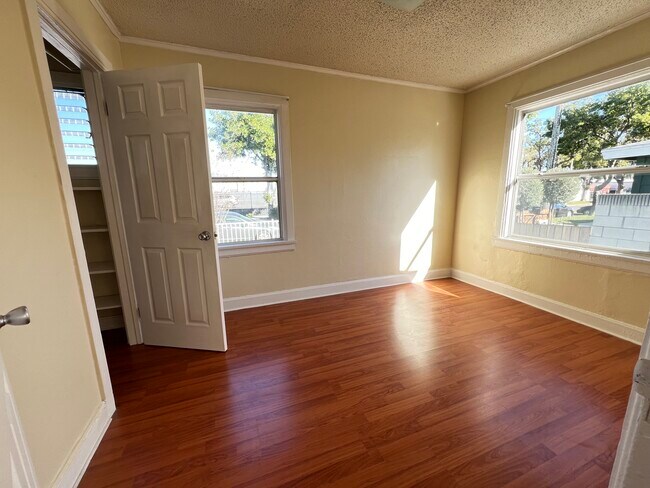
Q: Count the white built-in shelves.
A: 4